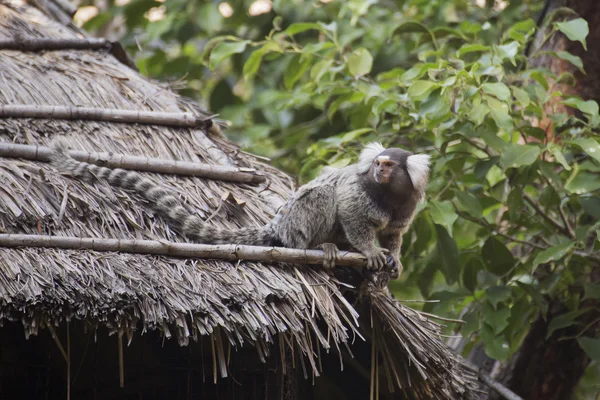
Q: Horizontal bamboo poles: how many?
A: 4